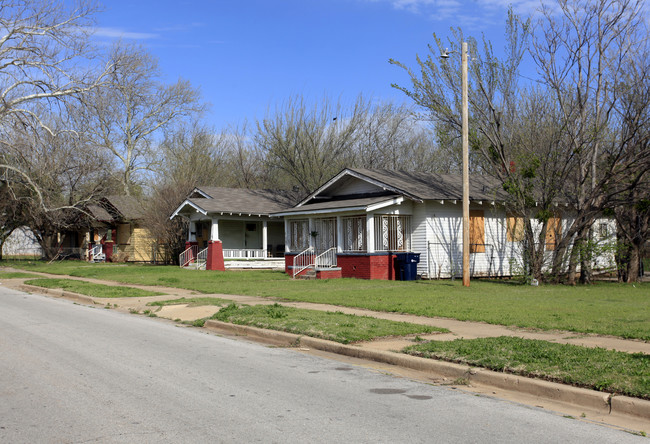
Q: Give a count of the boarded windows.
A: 3